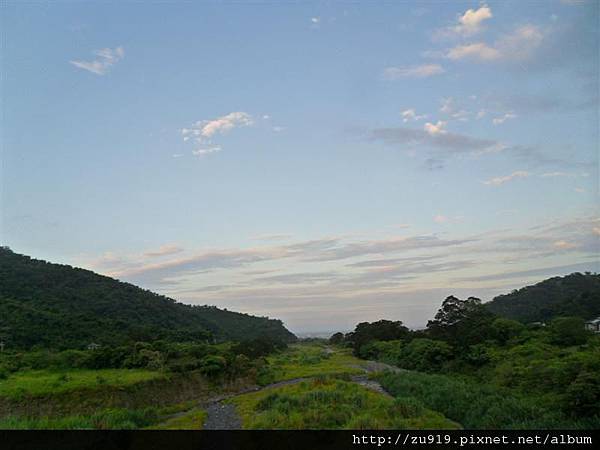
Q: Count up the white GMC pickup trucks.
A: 0